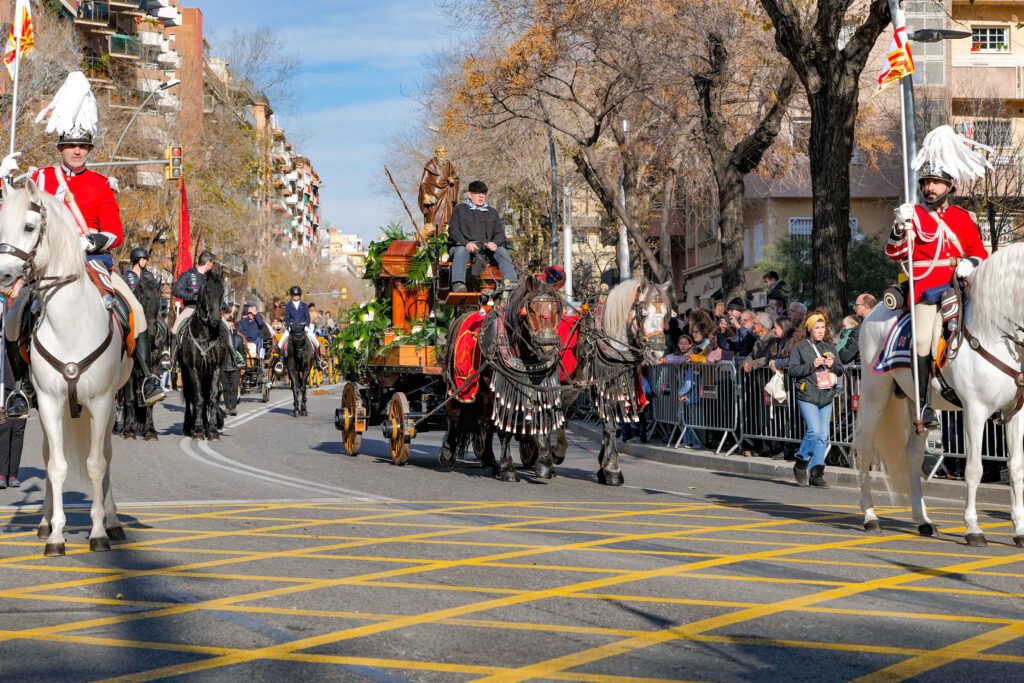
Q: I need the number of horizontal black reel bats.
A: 0